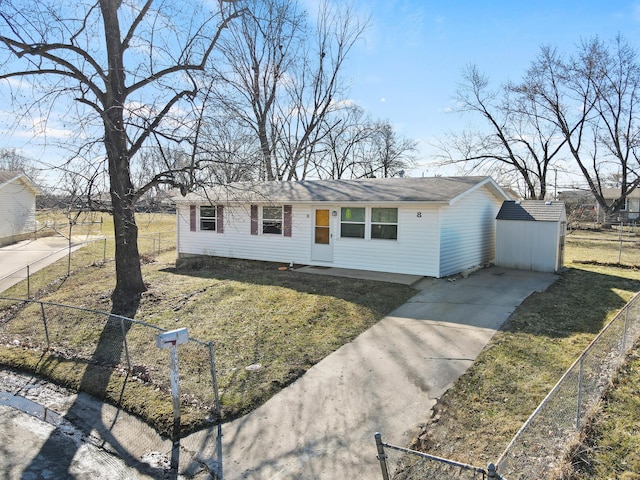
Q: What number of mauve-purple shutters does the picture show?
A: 4